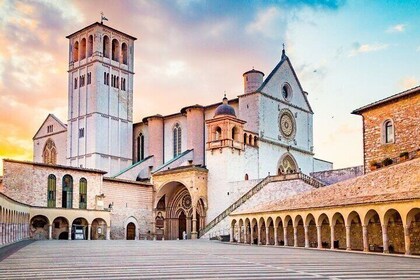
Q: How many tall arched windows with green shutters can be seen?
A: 3